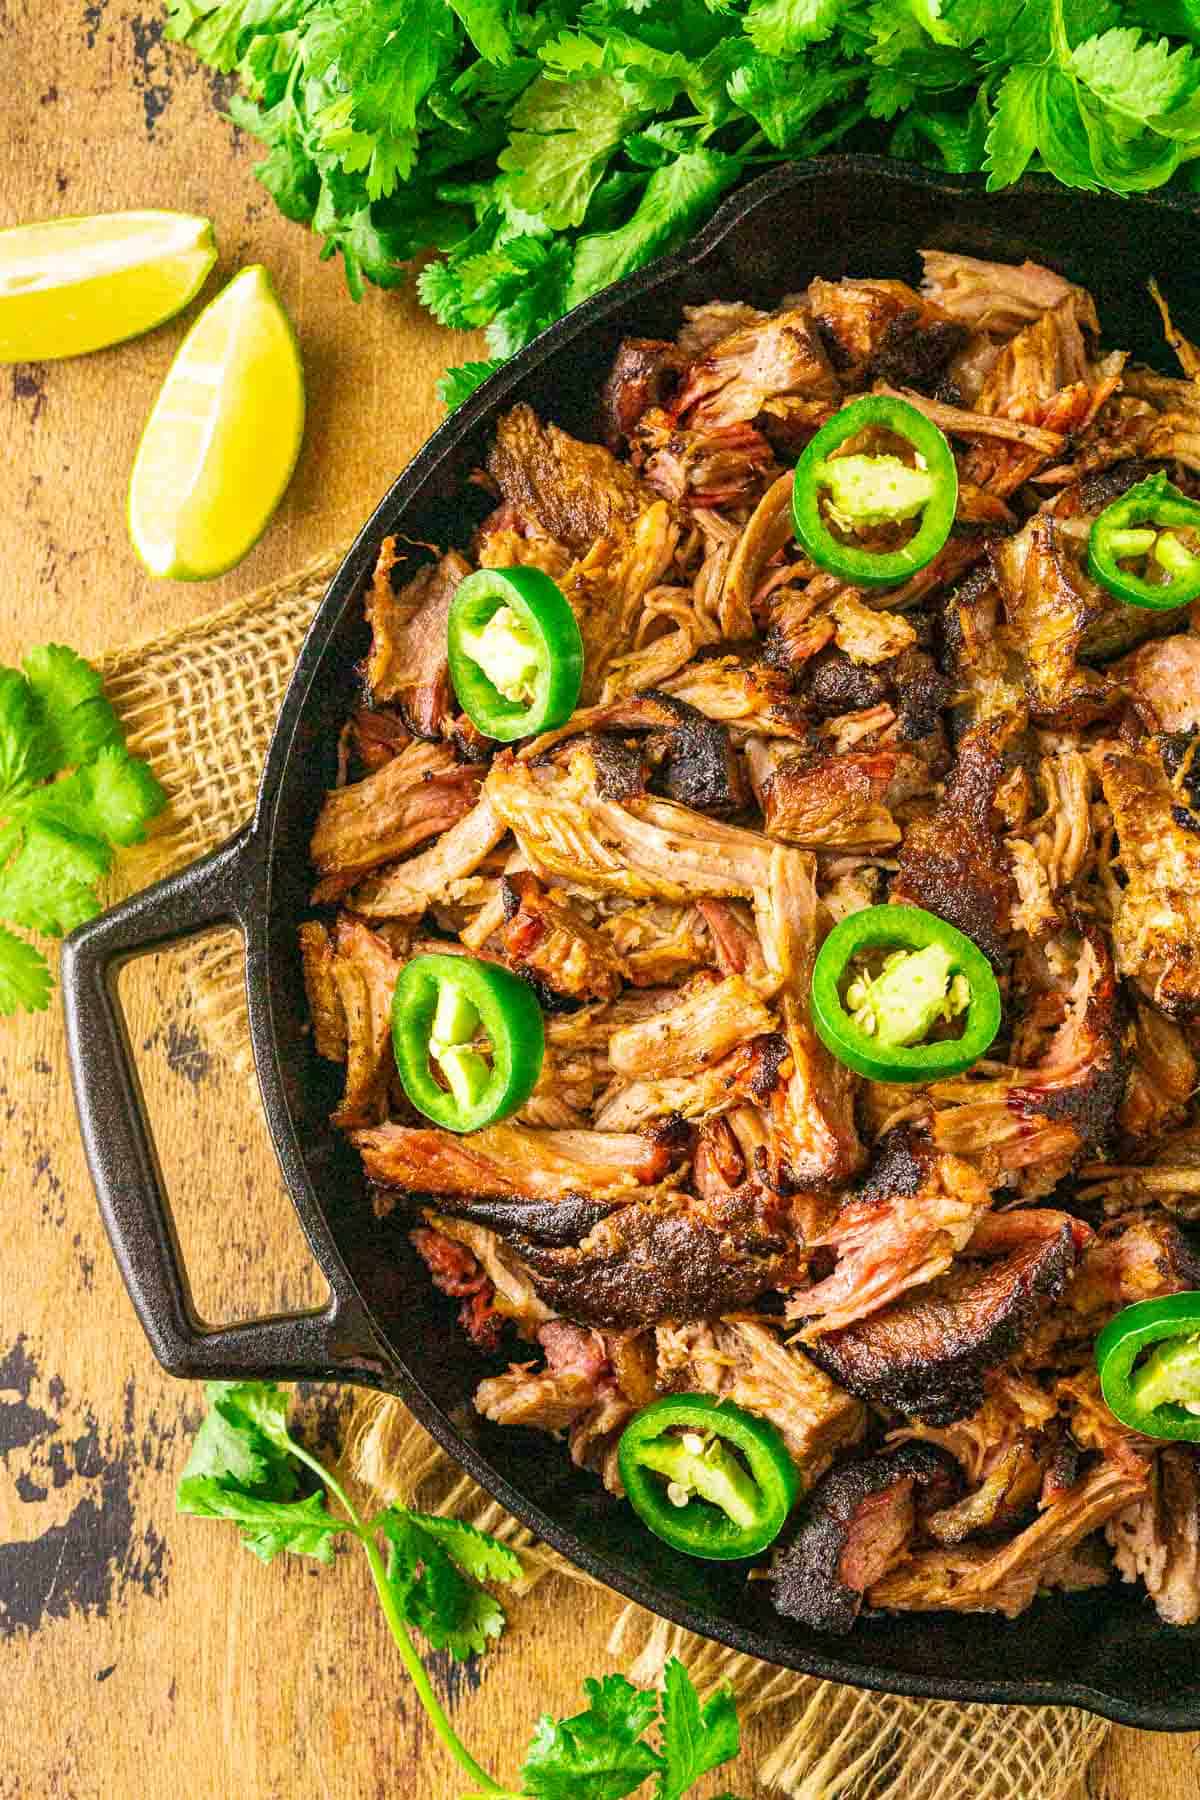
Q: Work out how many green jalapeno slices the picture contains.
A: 7